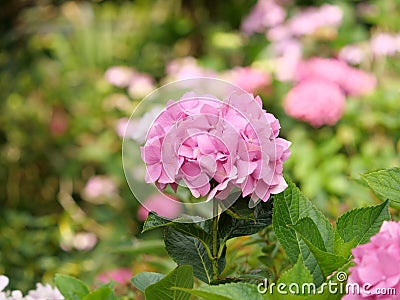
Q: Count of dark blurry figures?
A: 0